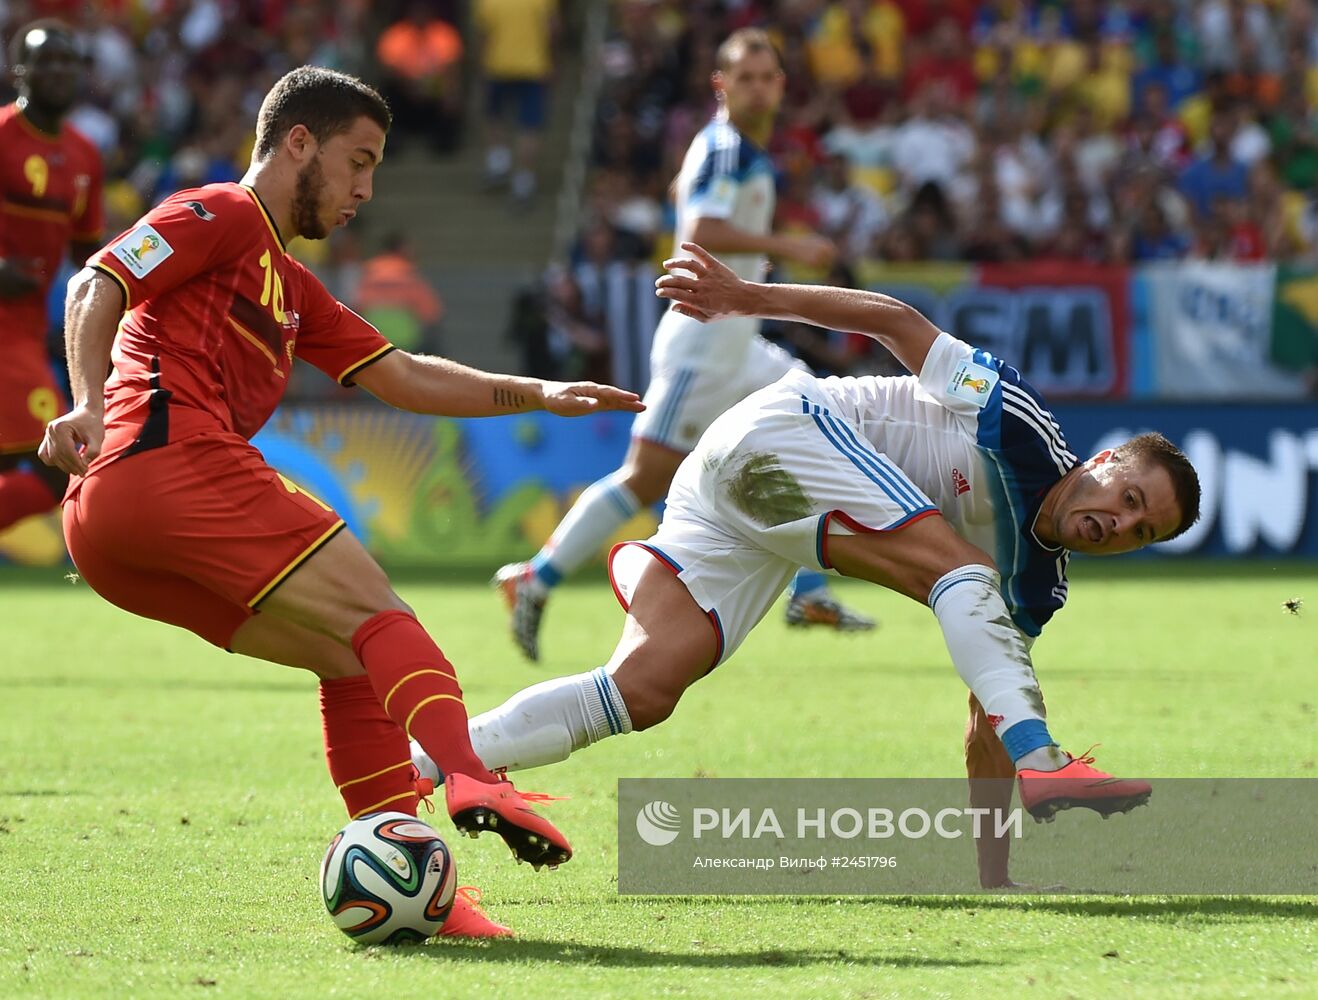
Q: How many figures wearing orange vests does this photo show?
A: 2